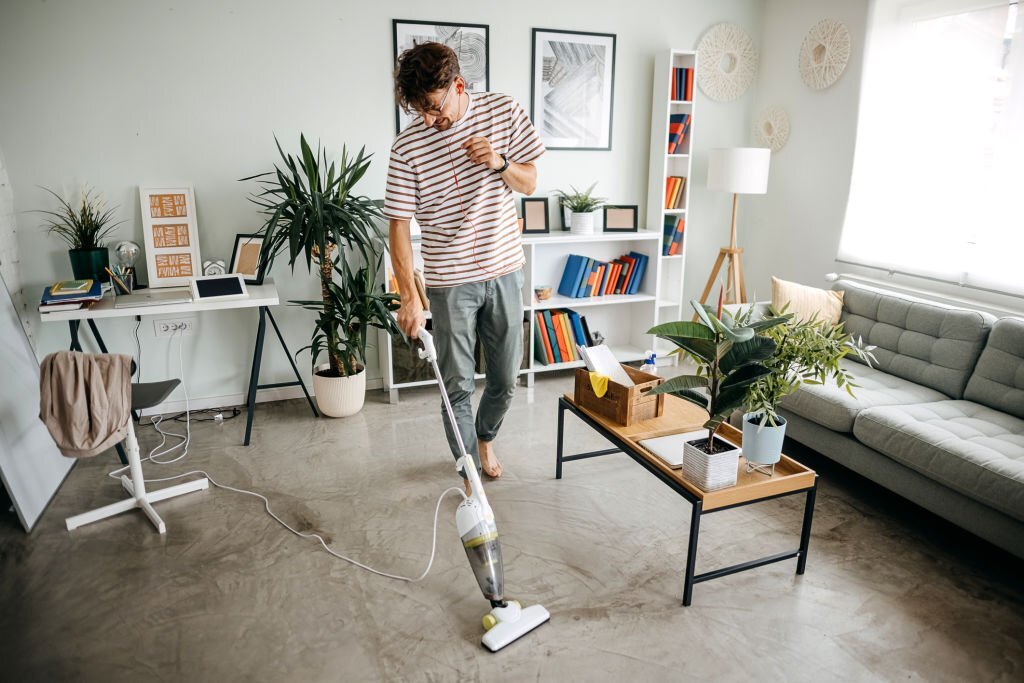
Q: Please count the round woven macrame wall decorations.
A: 3